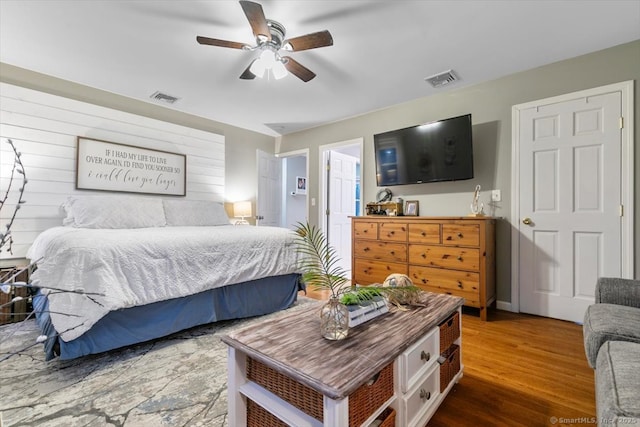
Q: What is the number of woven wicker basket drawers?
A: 4